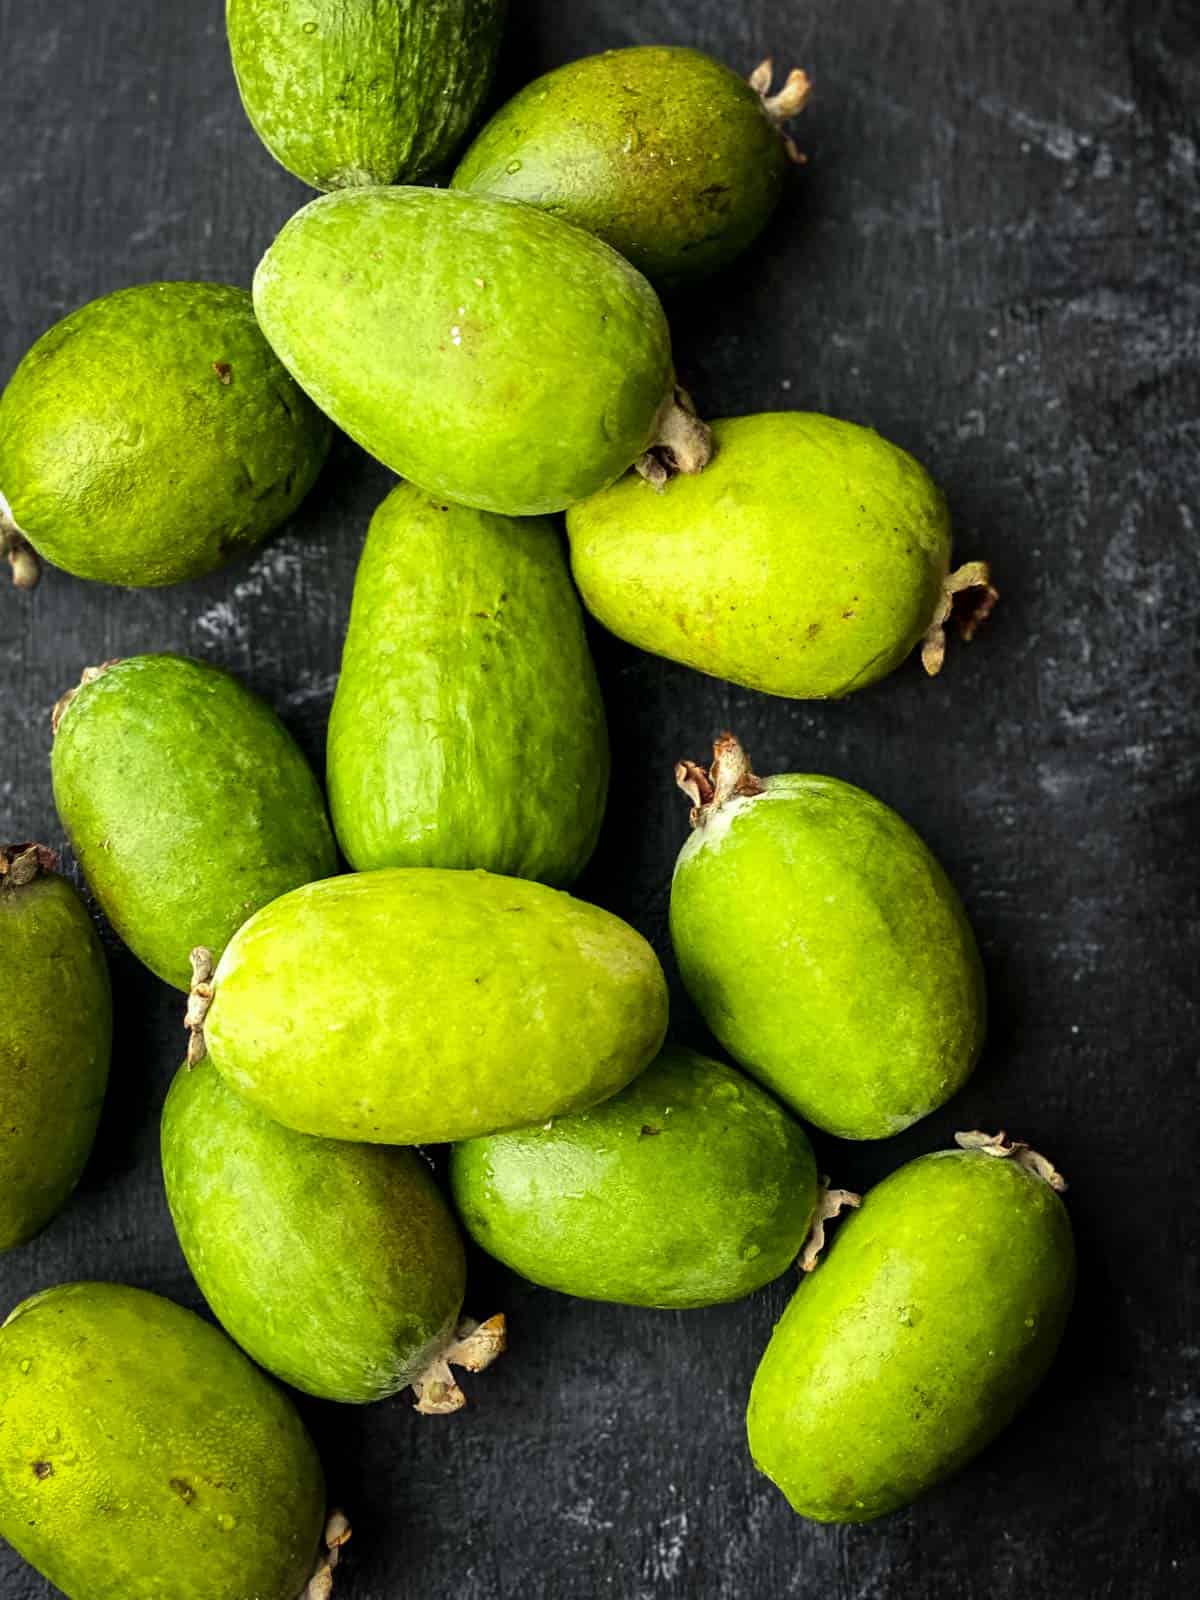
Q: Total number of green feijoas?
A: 14